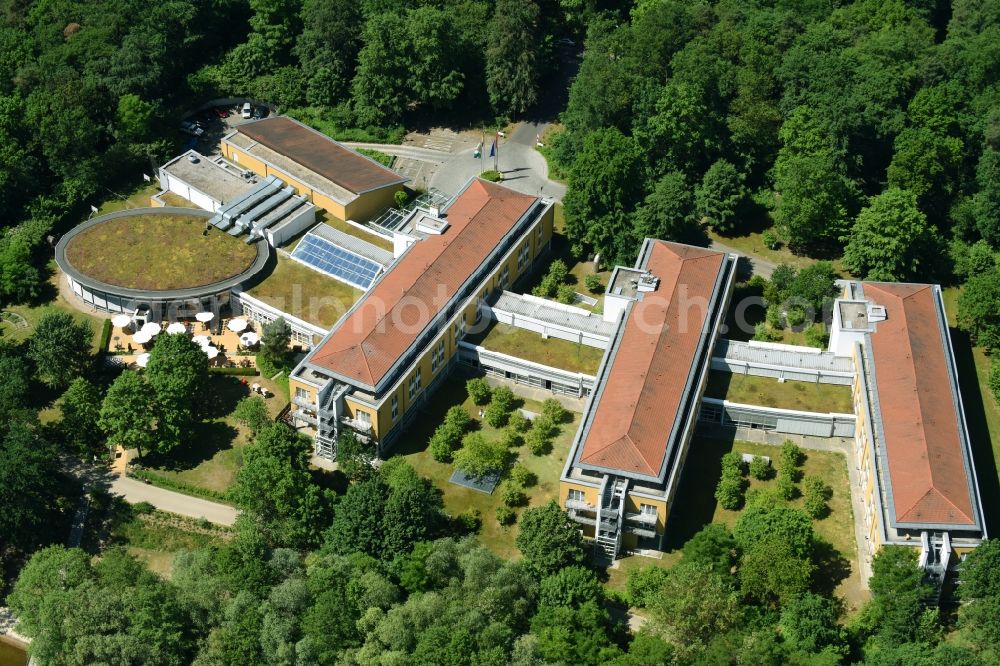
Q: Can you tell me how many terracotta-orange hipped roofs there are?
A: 3